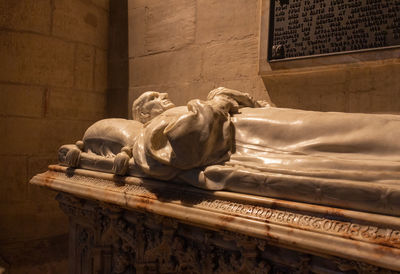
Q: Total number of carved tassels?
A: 2